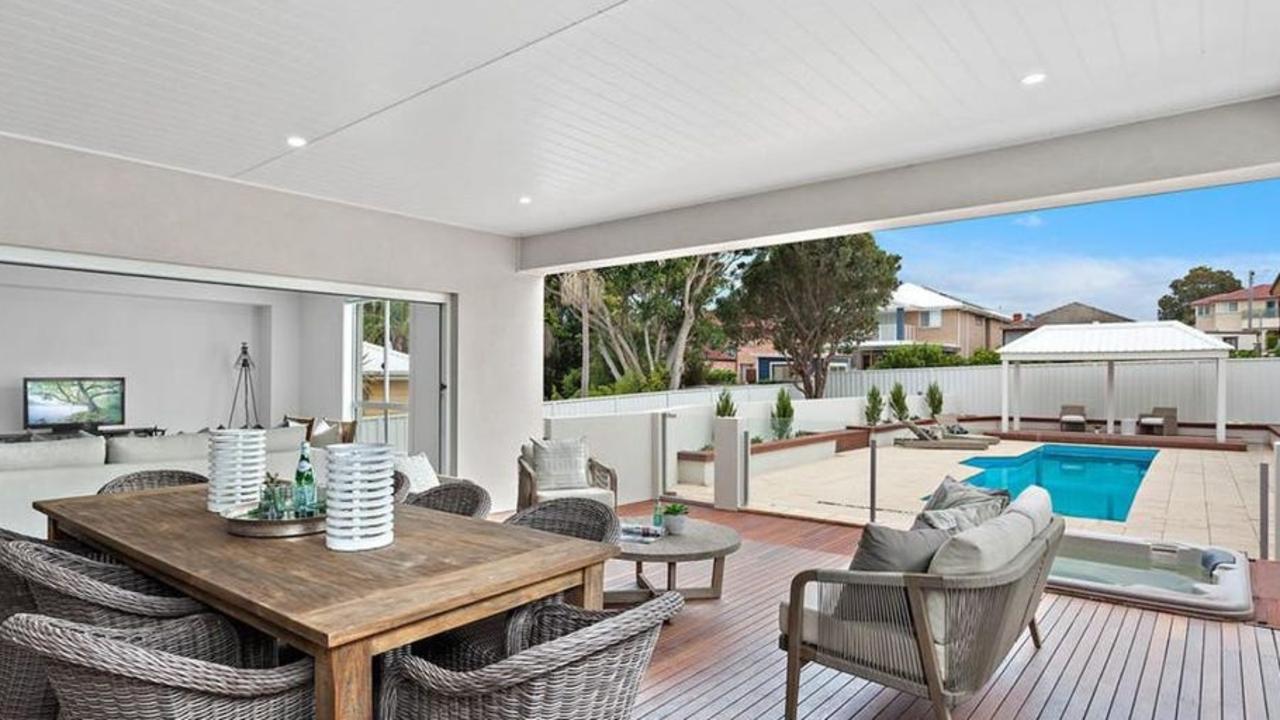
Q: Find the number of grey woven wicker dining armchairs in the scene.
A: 8